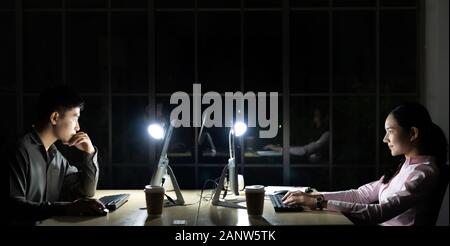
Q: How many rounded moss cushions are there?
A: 0